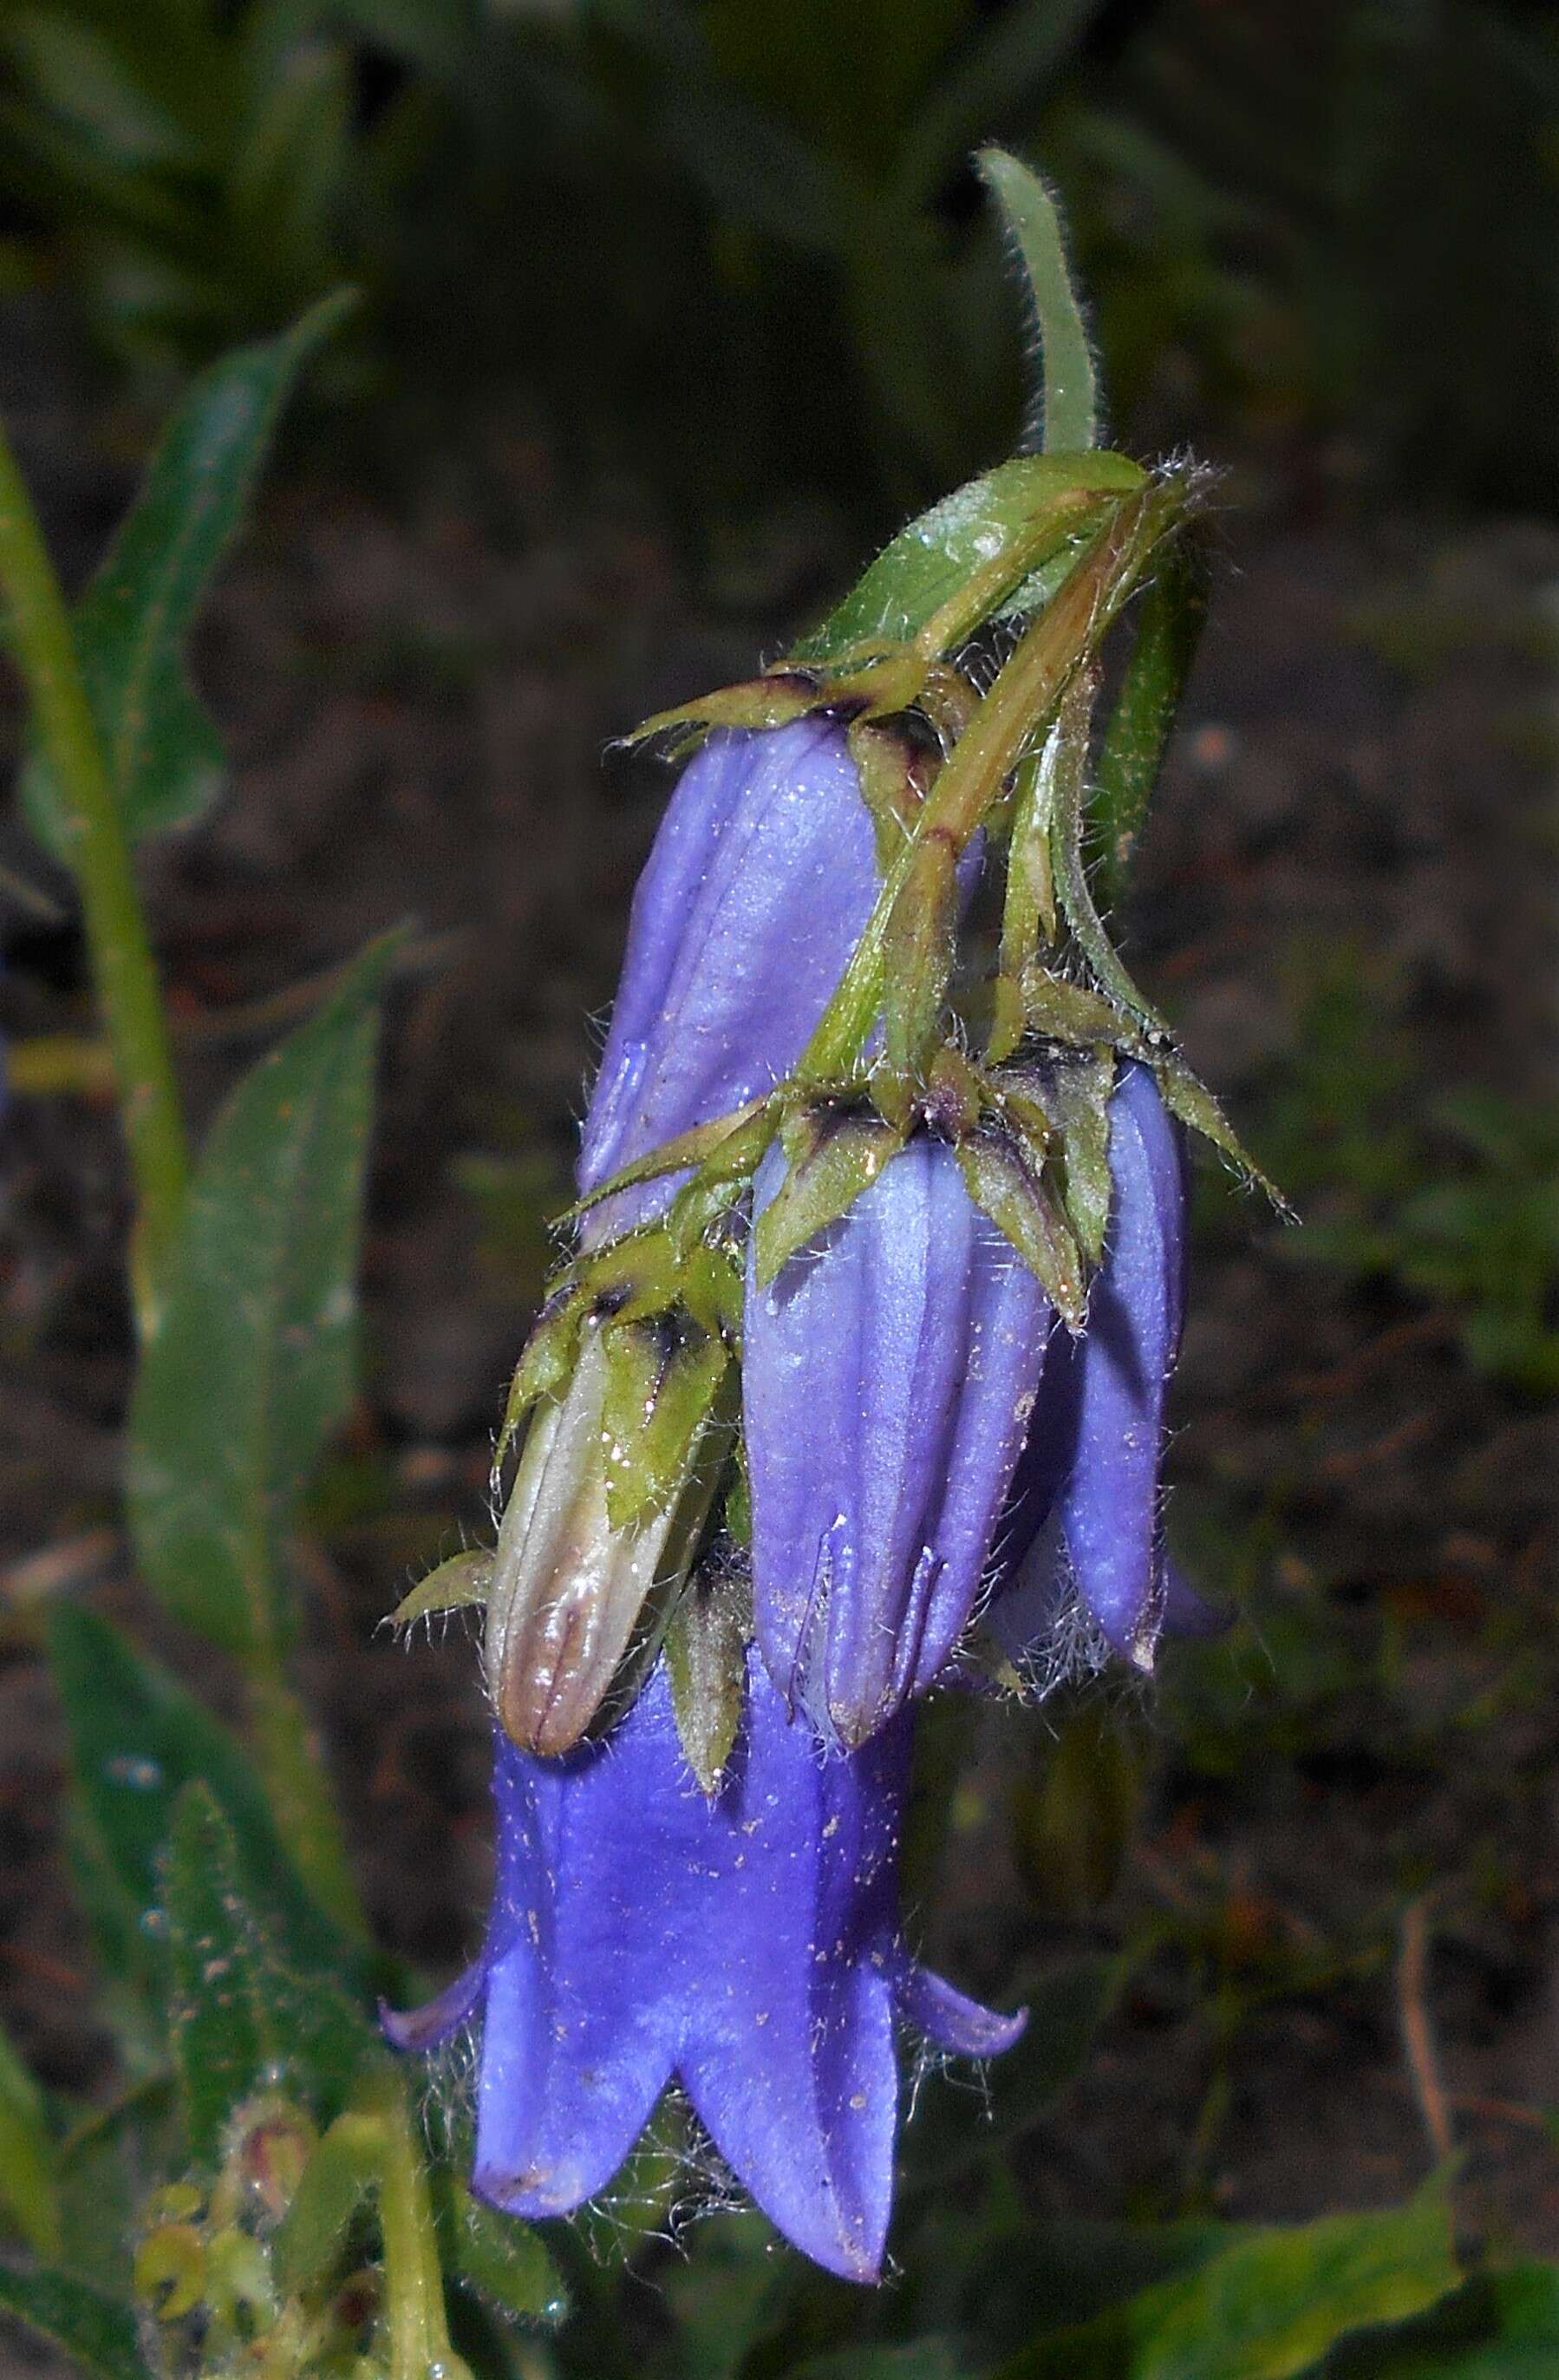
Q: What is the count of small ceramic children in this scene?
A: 0